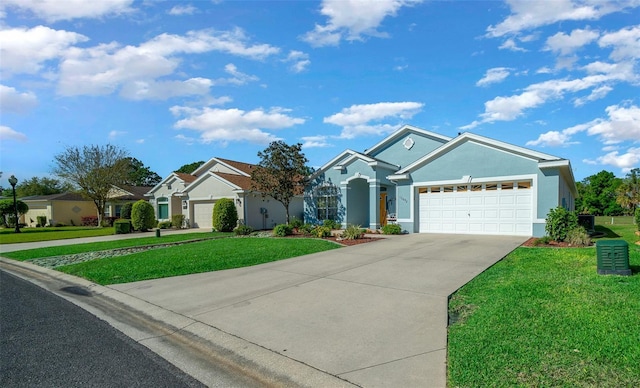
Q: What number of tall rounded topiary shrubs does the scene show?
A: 2